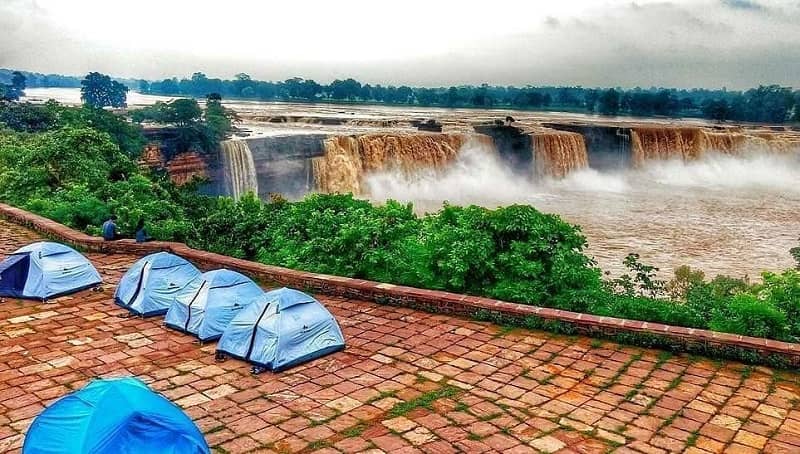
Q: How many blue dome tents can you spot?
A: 5